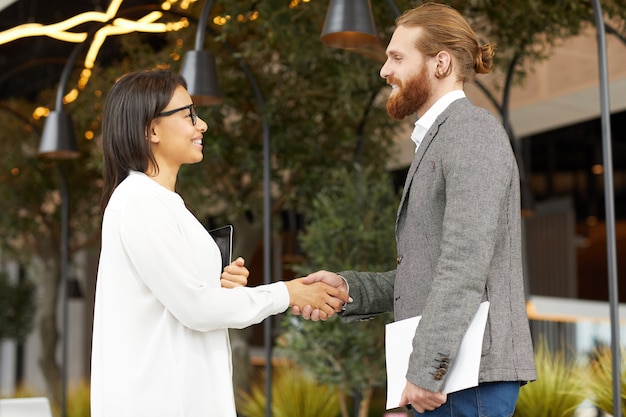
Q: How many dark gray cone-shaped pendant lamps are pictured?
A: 3